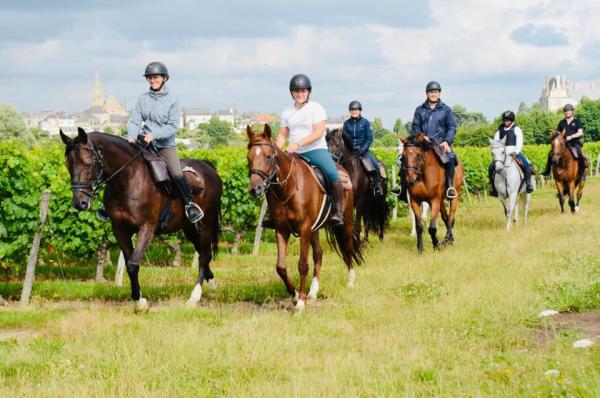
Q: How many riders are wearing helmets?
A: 6